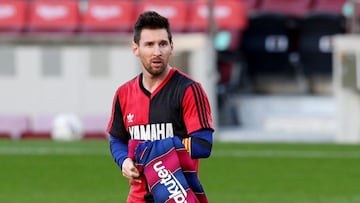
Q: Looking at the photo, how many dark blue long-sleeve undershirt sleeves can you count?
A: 2